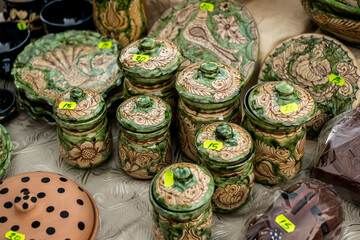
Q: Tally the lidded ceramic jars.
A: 7